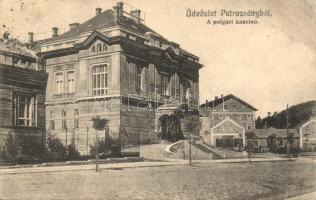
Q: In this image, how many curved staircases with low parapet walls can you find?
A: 1